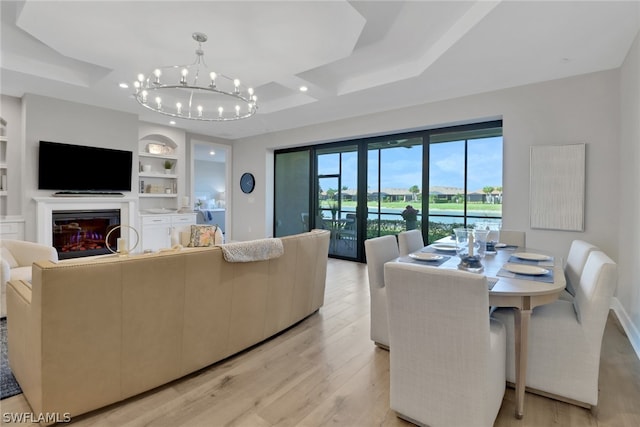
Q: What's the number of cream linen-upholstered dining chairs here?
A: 6